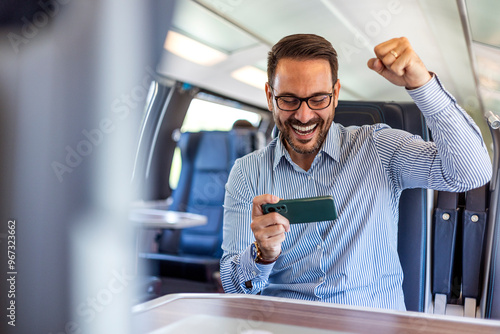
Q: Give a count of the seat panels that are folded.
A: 2